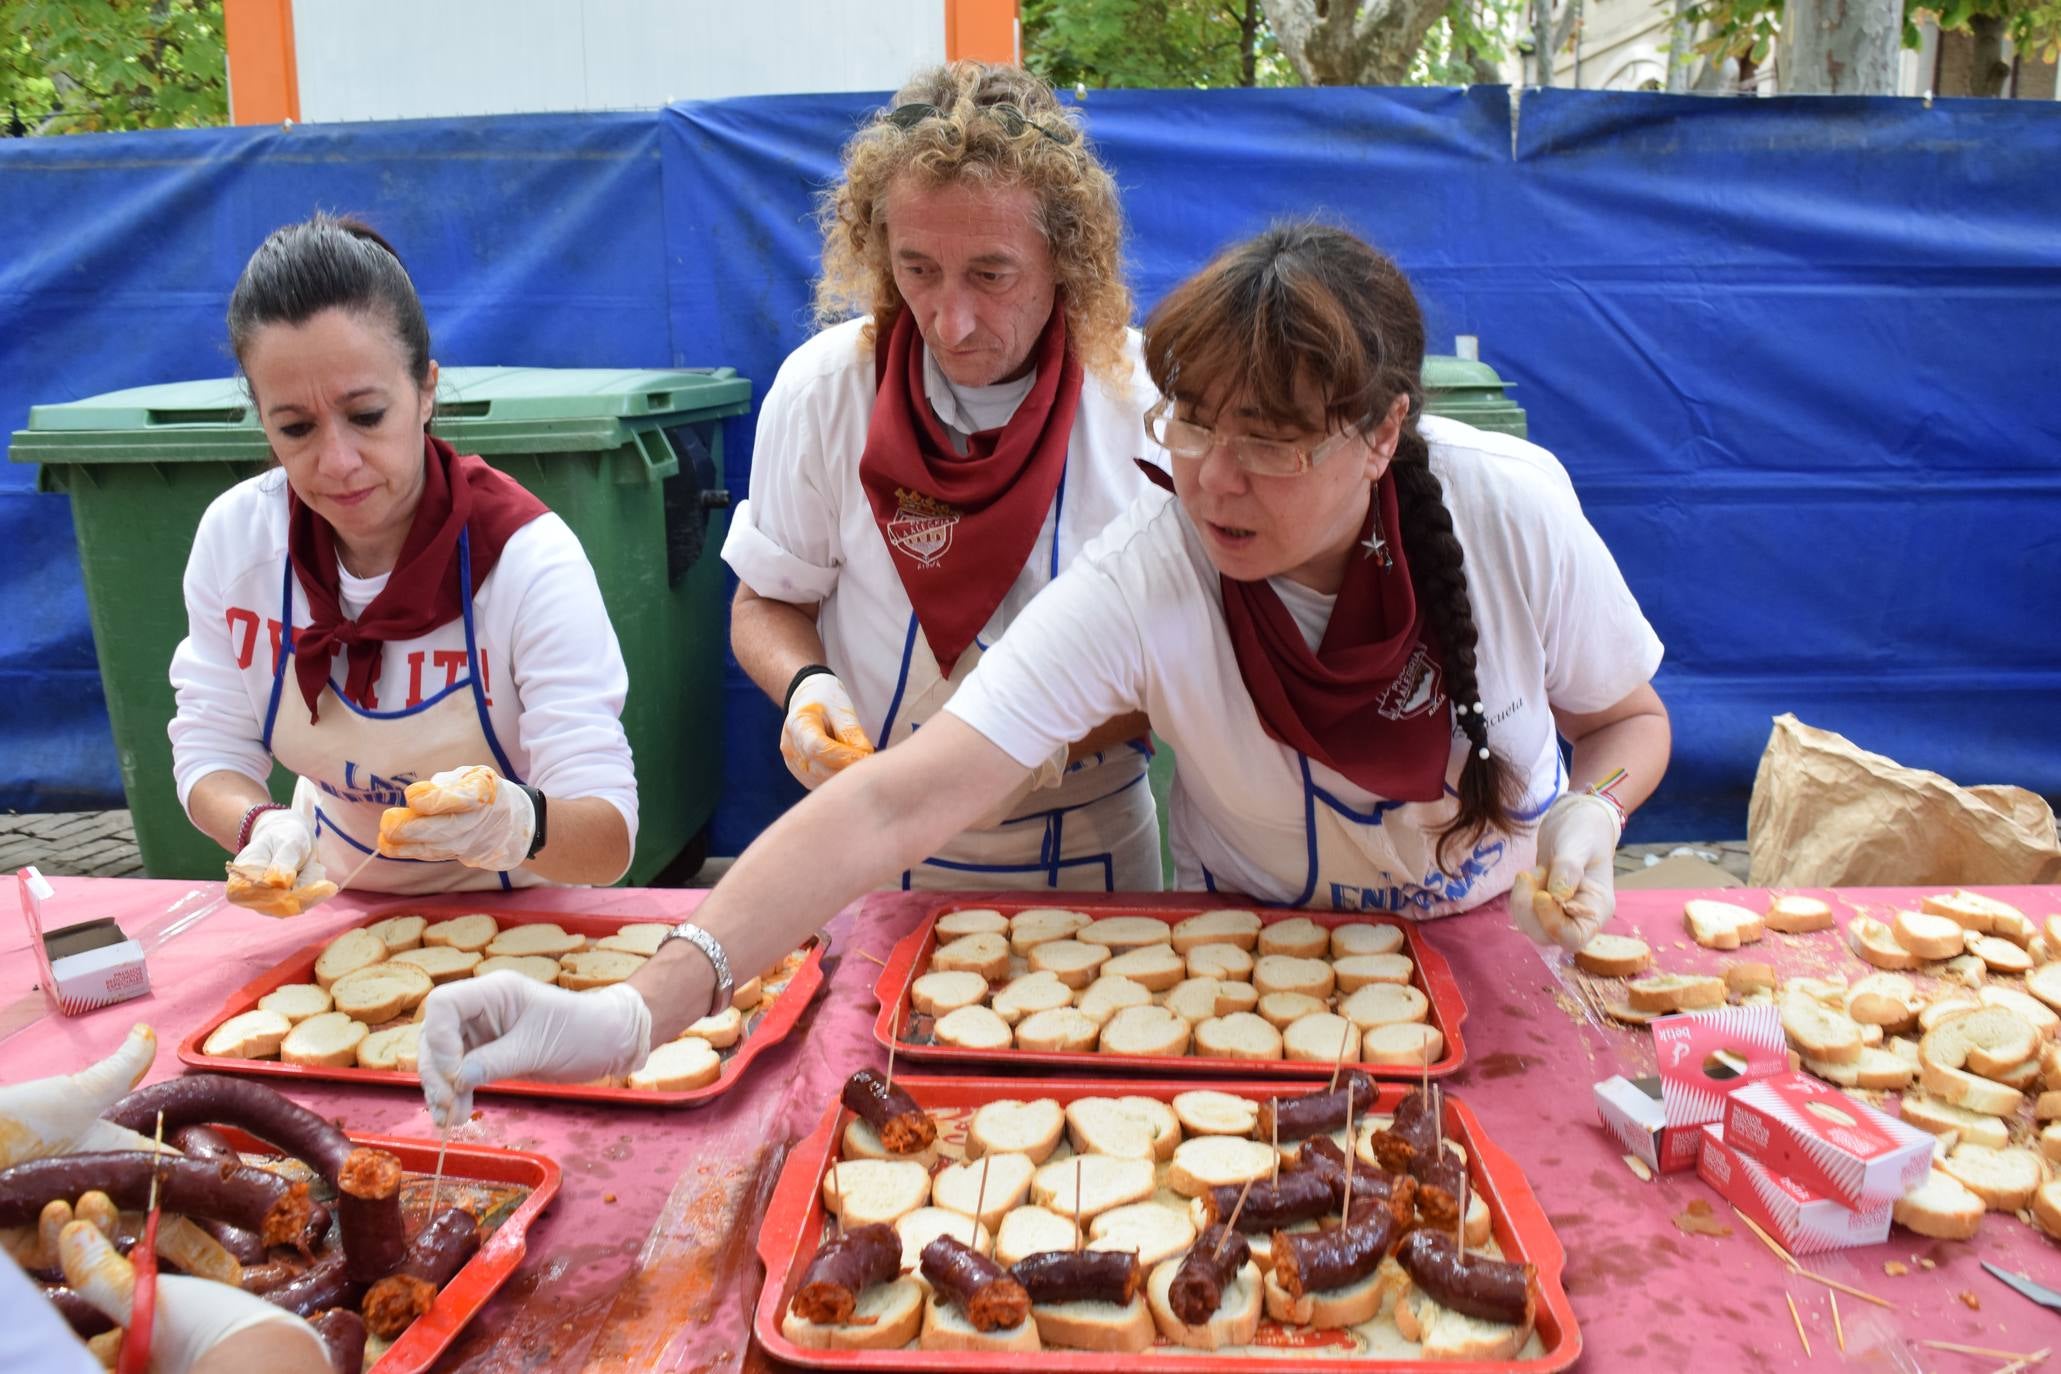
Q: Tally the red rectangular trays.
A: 4